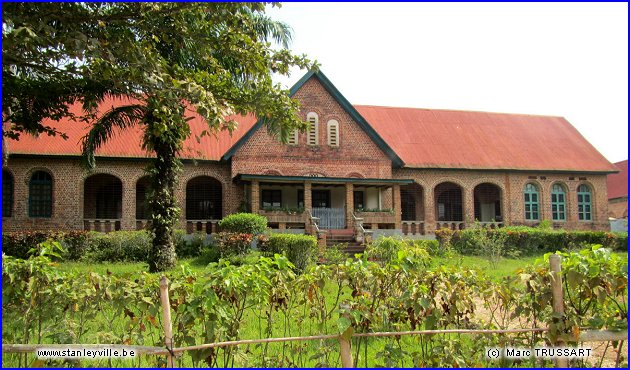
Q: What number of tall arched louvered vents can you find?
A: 3